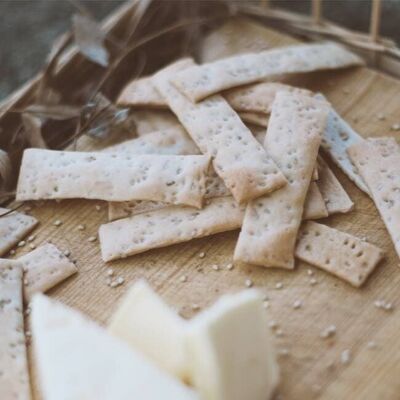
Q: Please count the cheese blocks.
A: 3